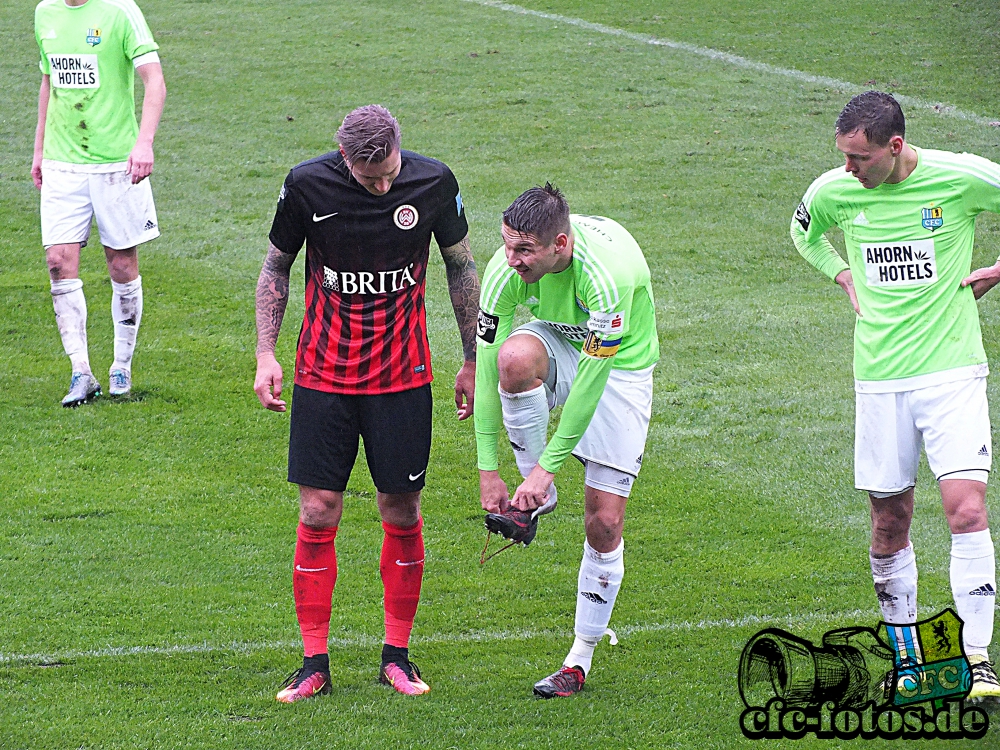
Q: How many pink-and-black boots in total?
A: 2